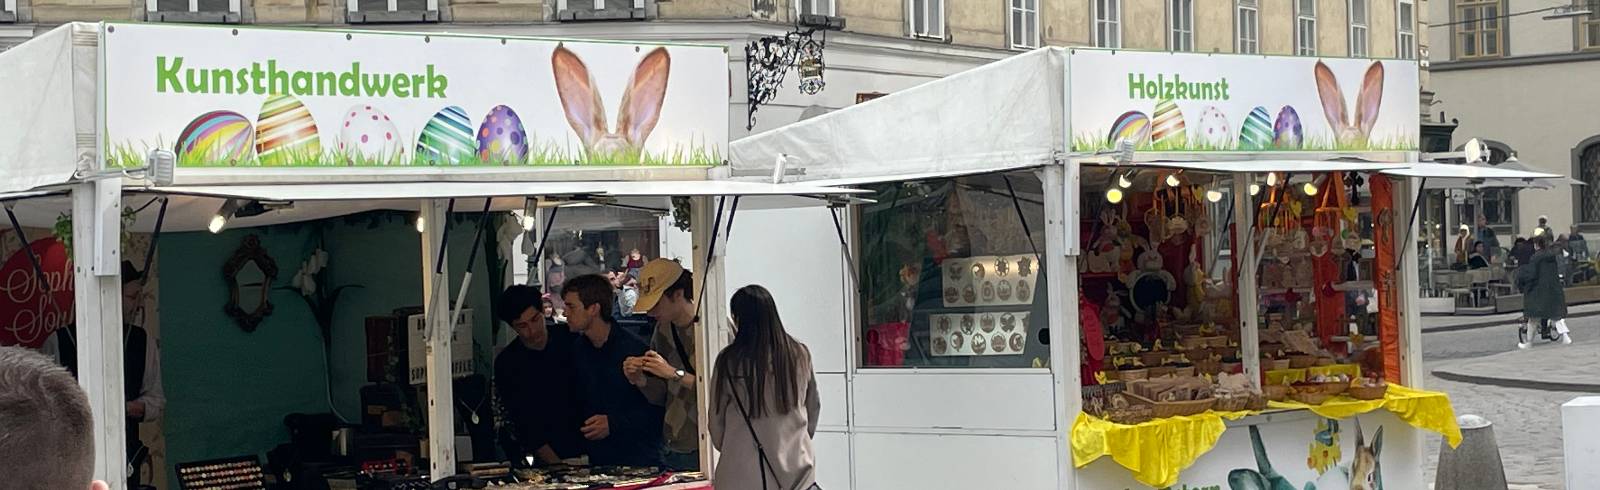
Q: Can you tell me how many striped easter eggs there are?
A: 6